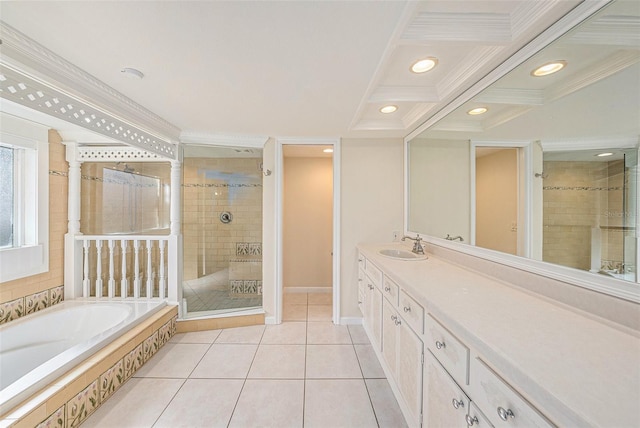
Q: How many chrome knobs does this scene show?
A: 13